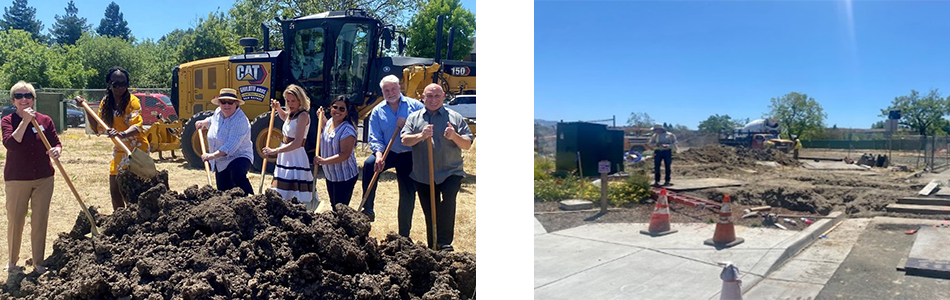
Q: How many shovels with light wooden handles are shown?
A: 7